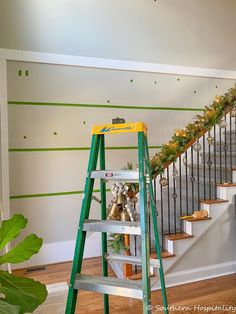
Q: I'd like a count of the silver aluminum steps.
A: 3